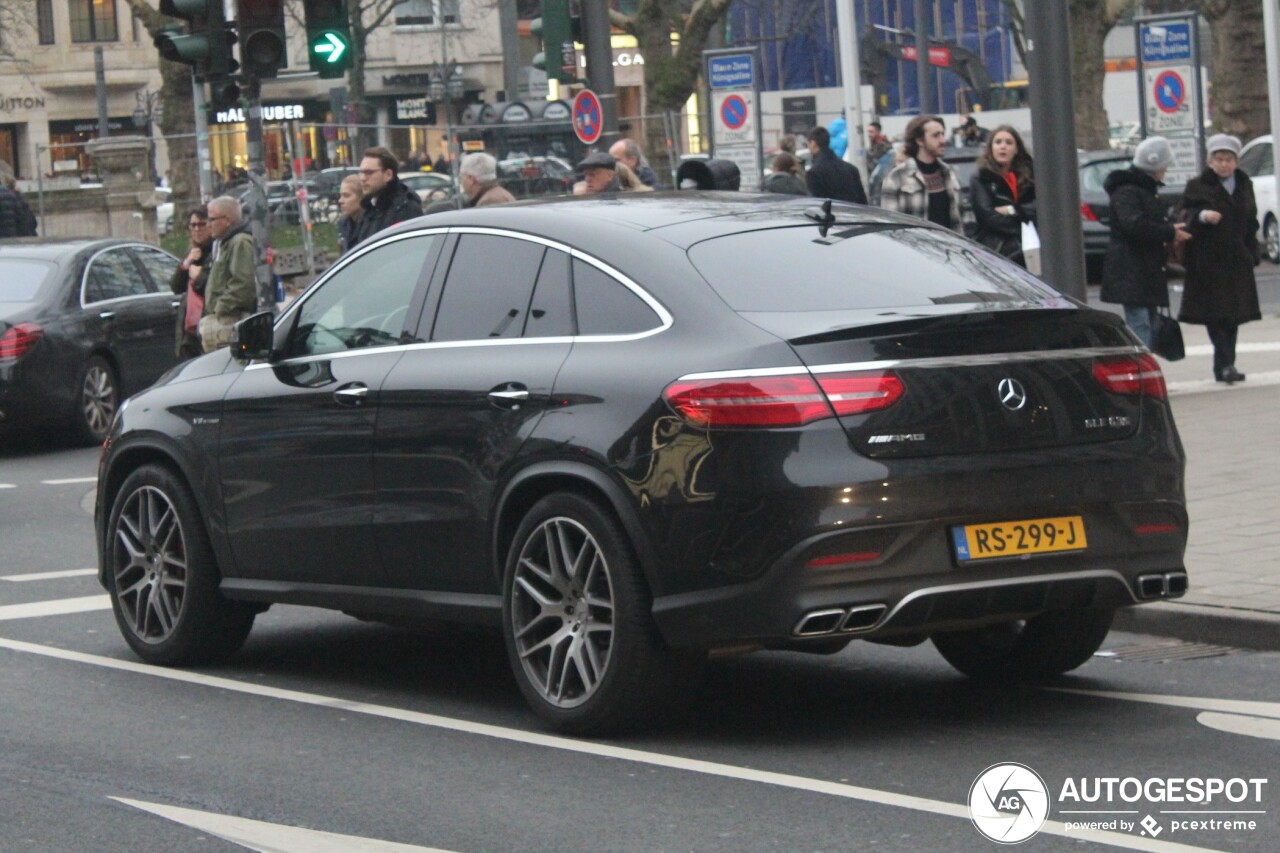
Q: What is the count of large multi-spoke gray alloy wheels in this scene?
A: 2